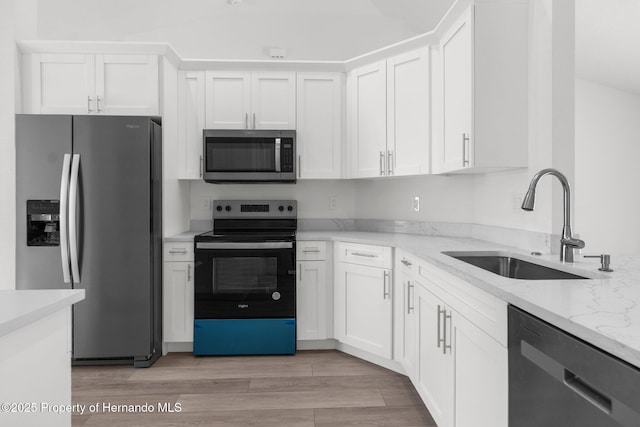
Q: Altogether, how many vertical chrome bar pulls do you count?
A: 15